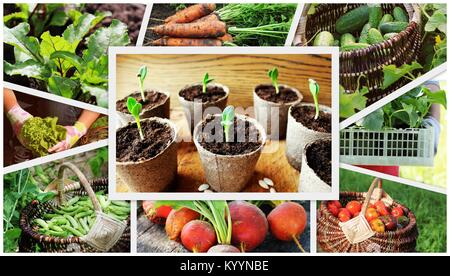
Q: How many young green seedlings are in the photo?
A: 6